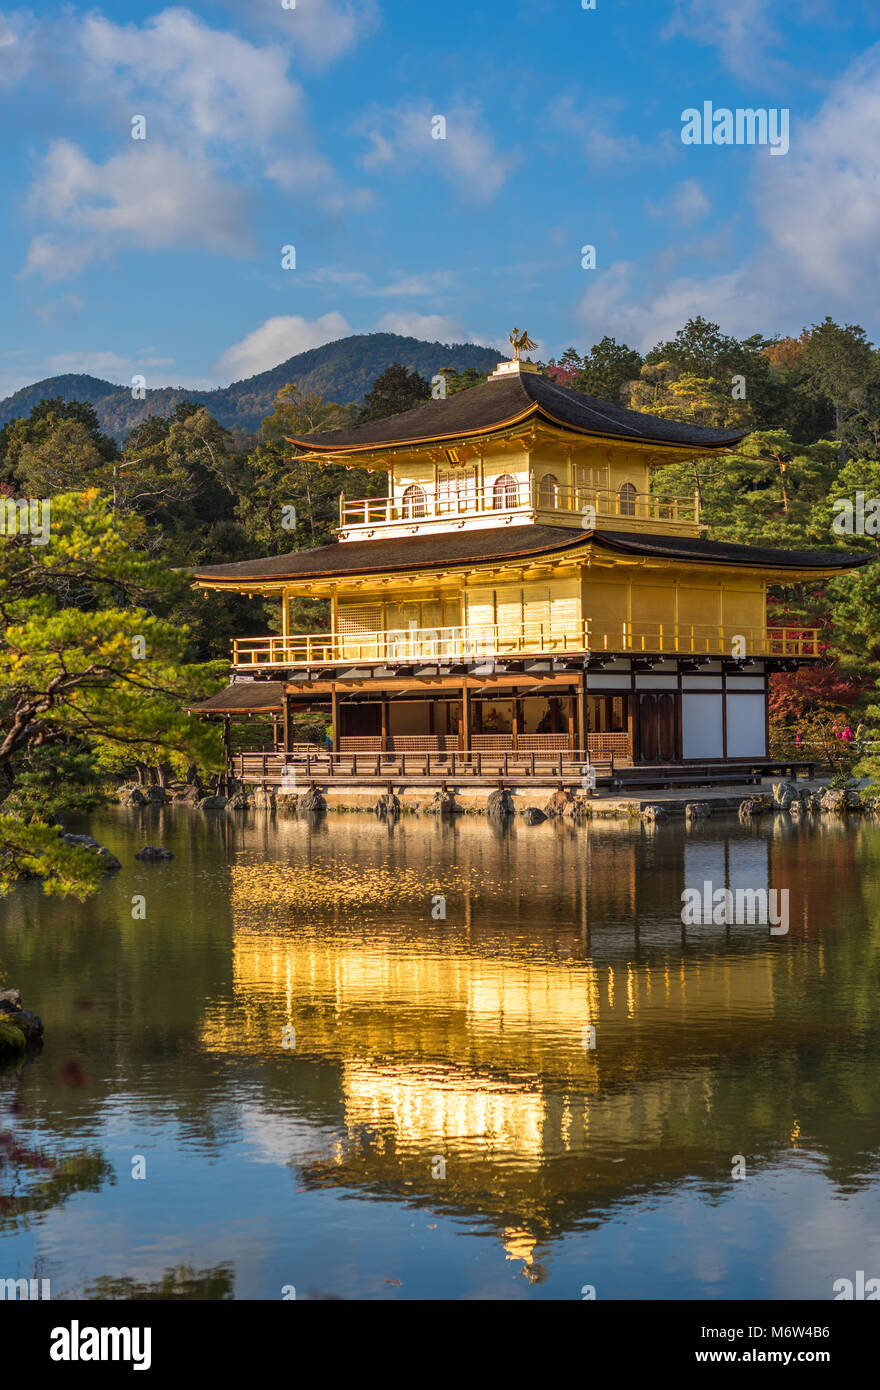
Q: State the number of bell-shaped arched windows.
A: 4